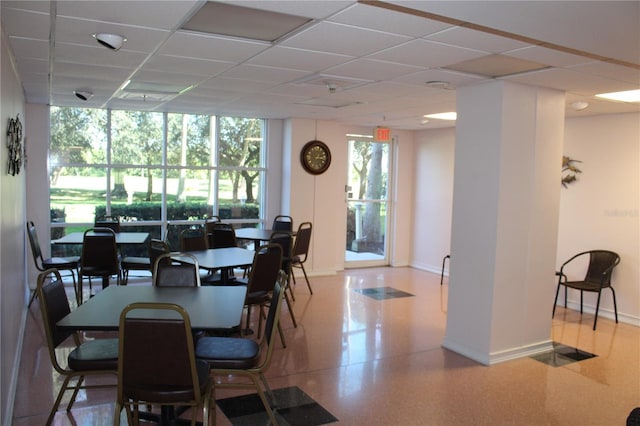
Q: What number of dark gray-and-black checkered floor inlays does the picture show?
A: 3